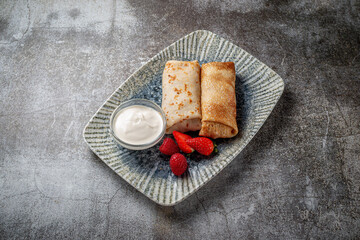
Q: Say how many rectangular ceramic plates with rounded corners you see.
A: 1